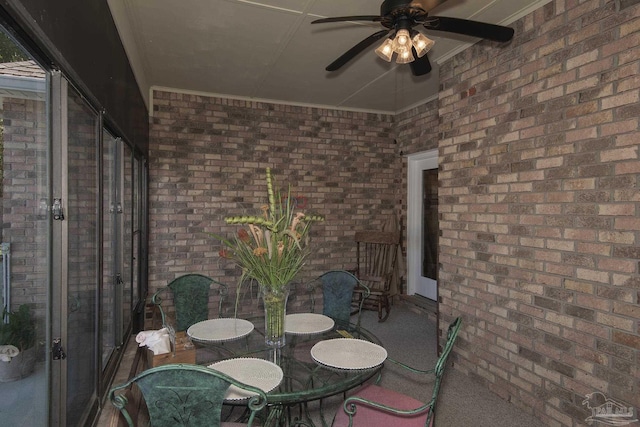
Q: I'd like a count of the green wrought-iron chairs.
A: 4